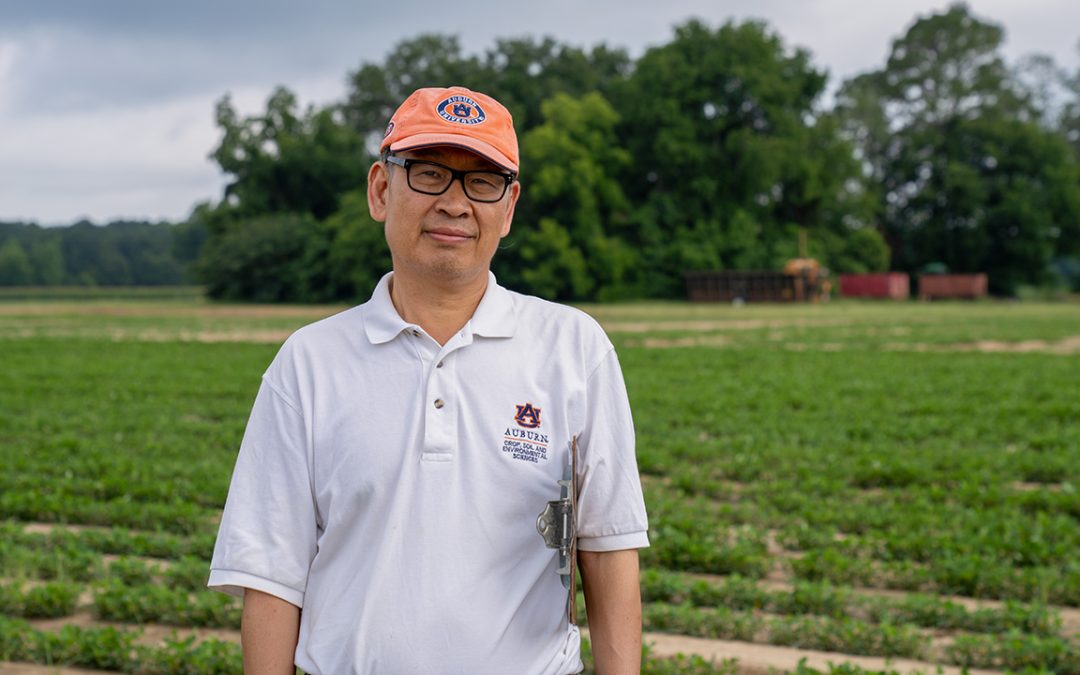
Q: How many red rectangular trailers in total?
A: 2